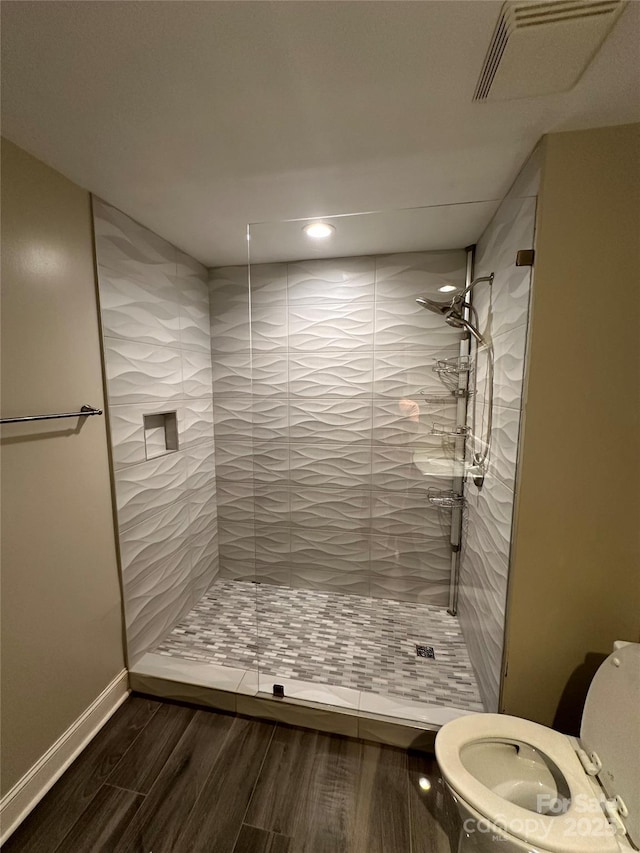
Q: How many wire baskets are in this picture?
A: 3